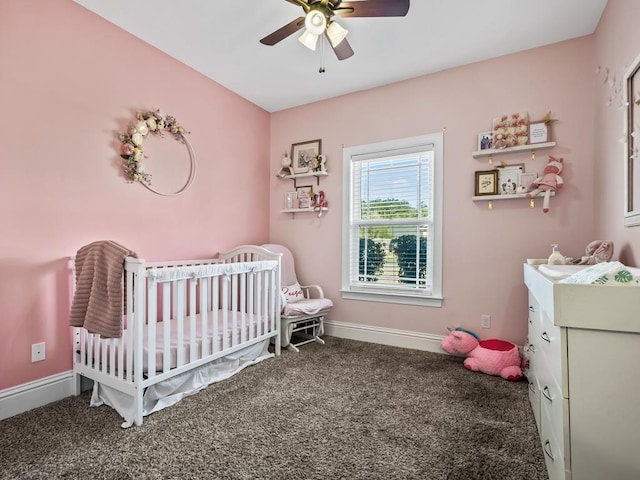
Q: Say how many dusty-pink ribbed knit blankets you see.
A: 1